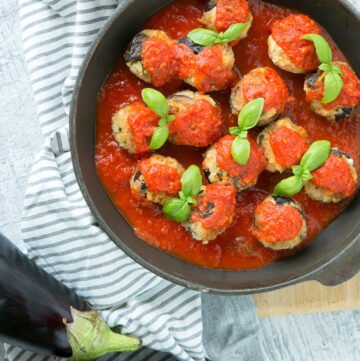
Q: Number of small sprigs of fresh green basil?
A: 6